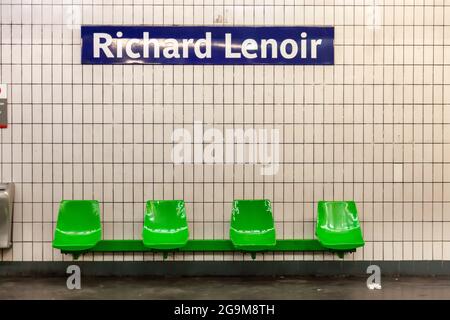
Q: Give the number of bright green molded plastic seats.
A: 4